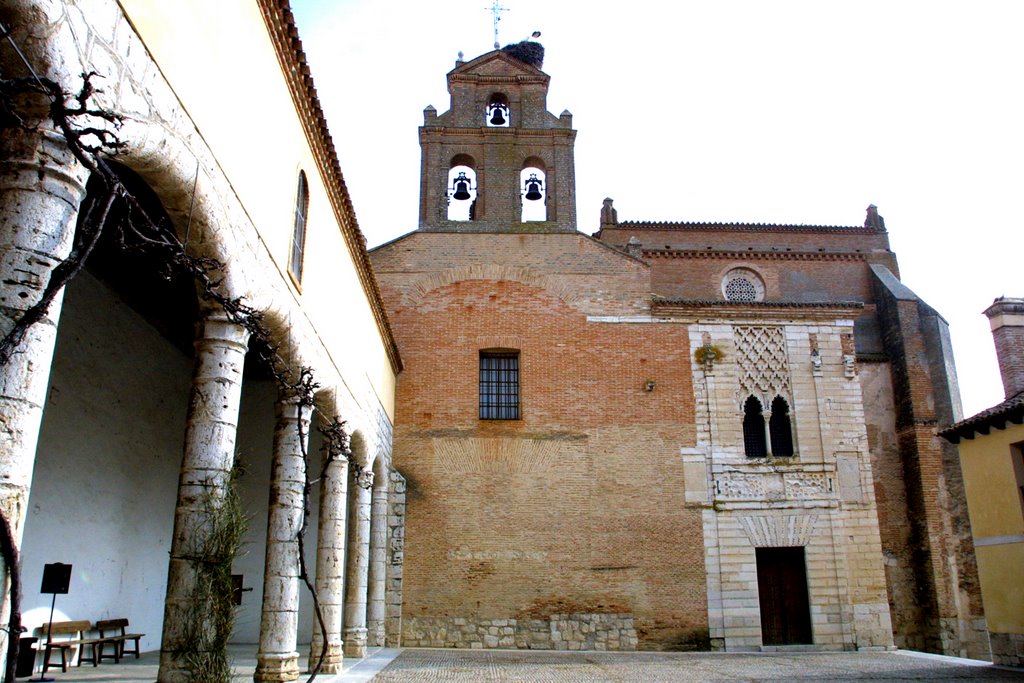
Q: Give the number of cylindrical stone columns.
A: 6